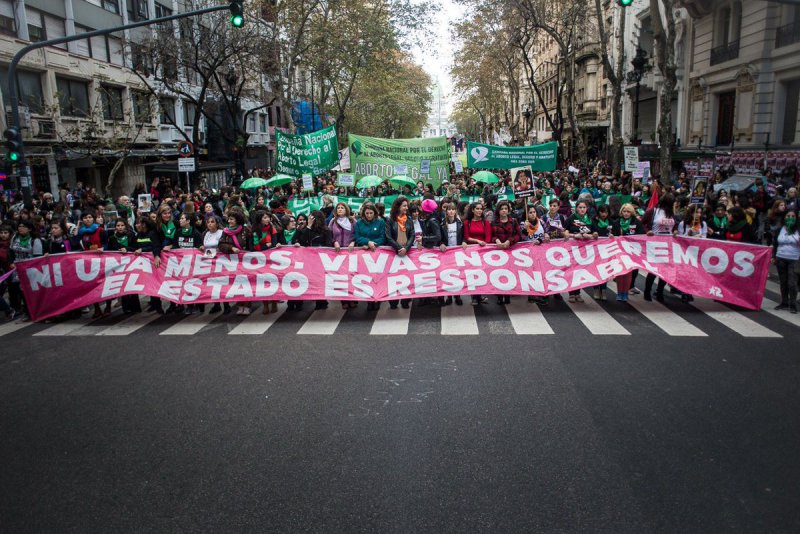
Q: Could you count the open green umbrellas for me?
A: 5